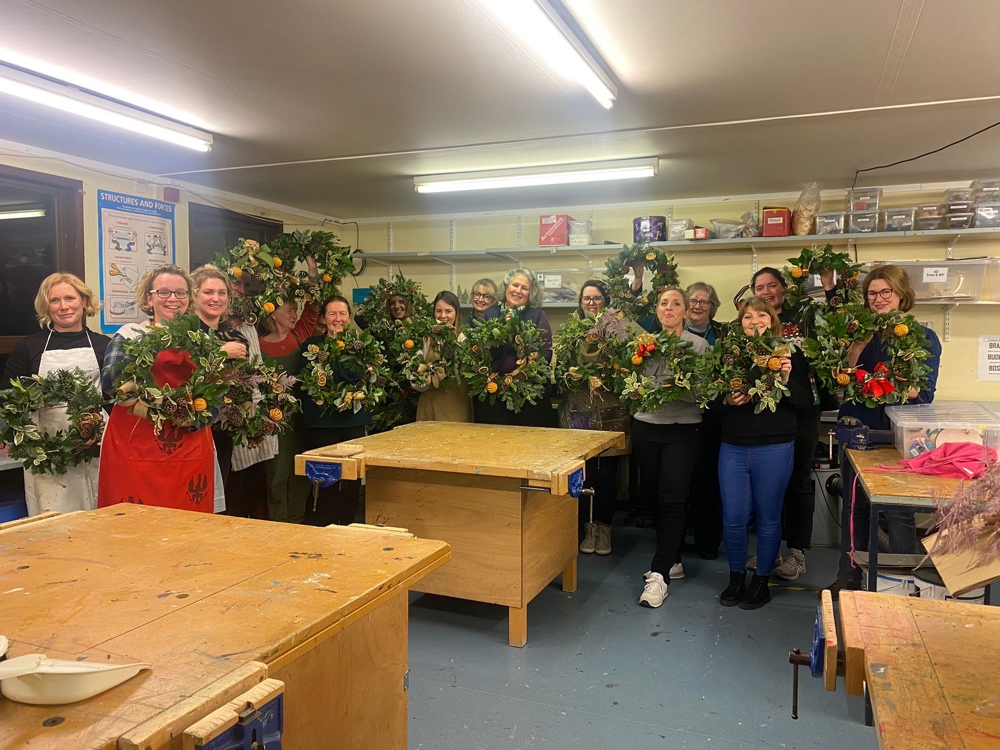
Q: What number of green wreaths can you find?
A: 15